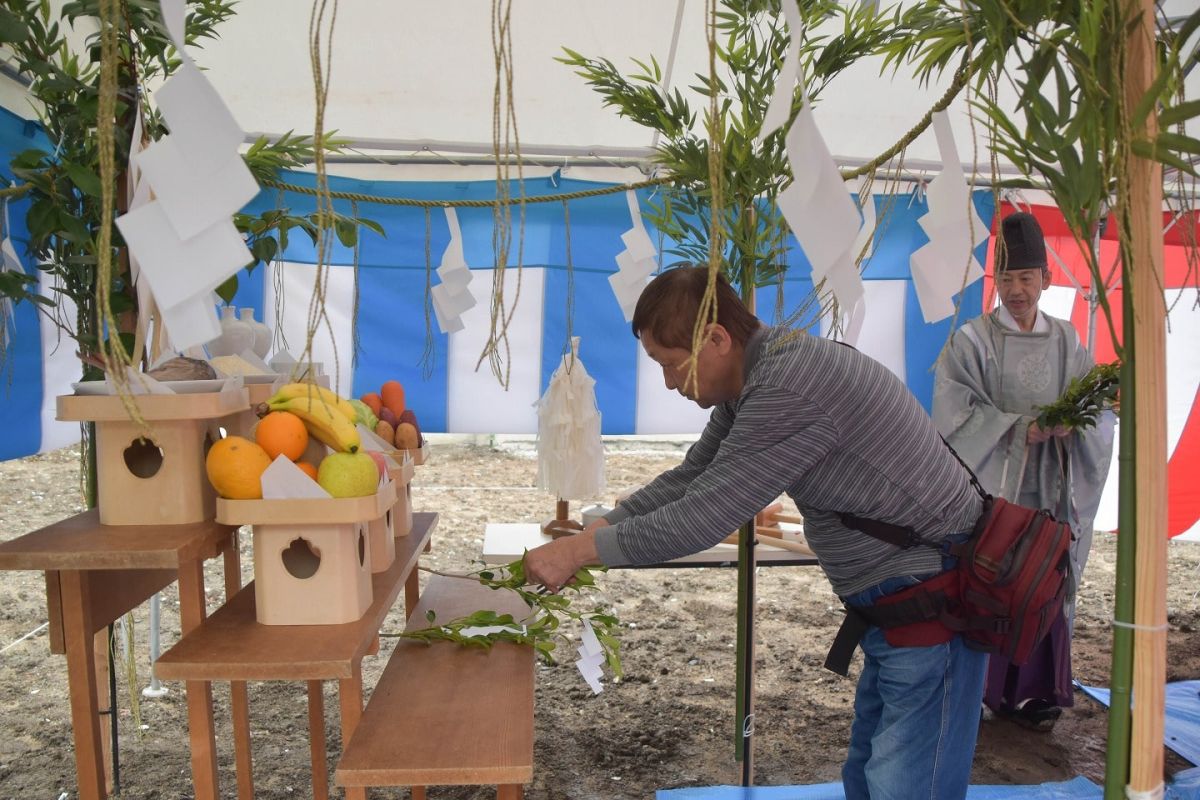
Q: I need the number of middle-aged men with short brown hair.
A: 1